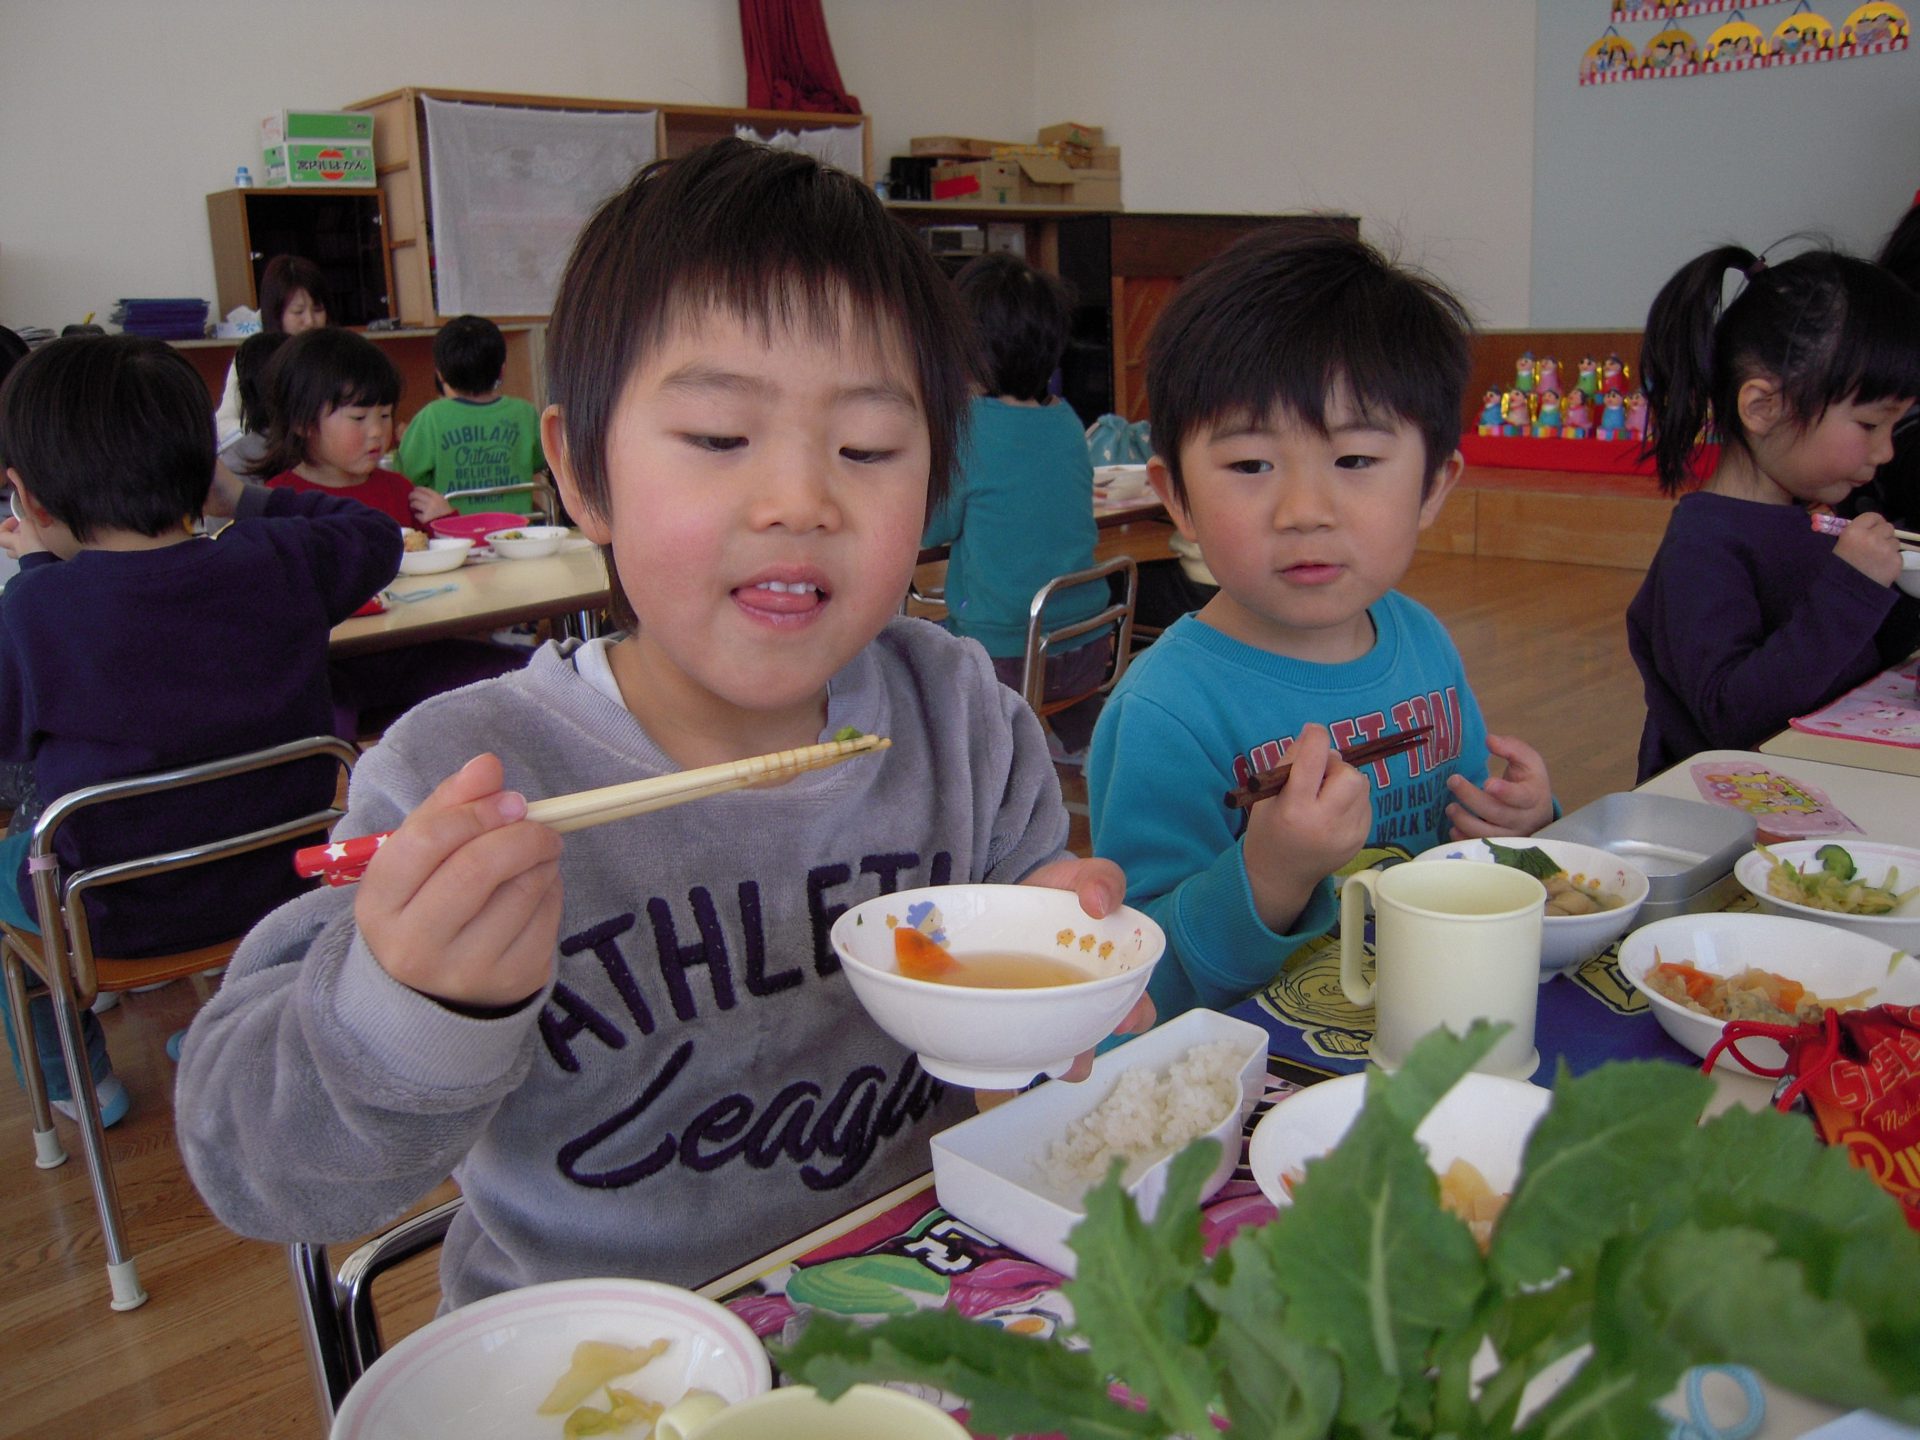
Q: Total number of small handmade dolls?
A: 10